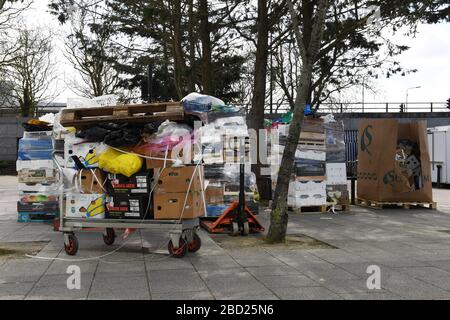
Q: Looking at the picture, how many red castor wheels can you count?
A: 4